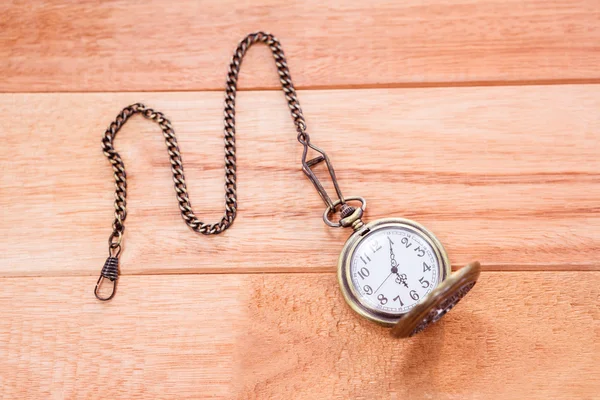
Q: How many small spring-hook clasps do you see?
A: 1